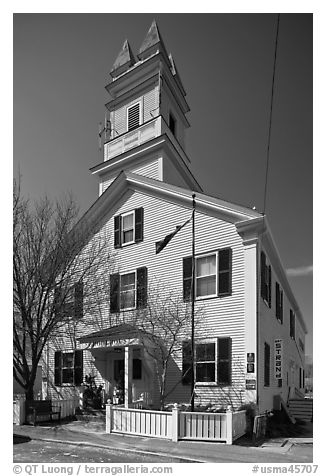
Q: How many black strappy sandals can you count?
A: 0